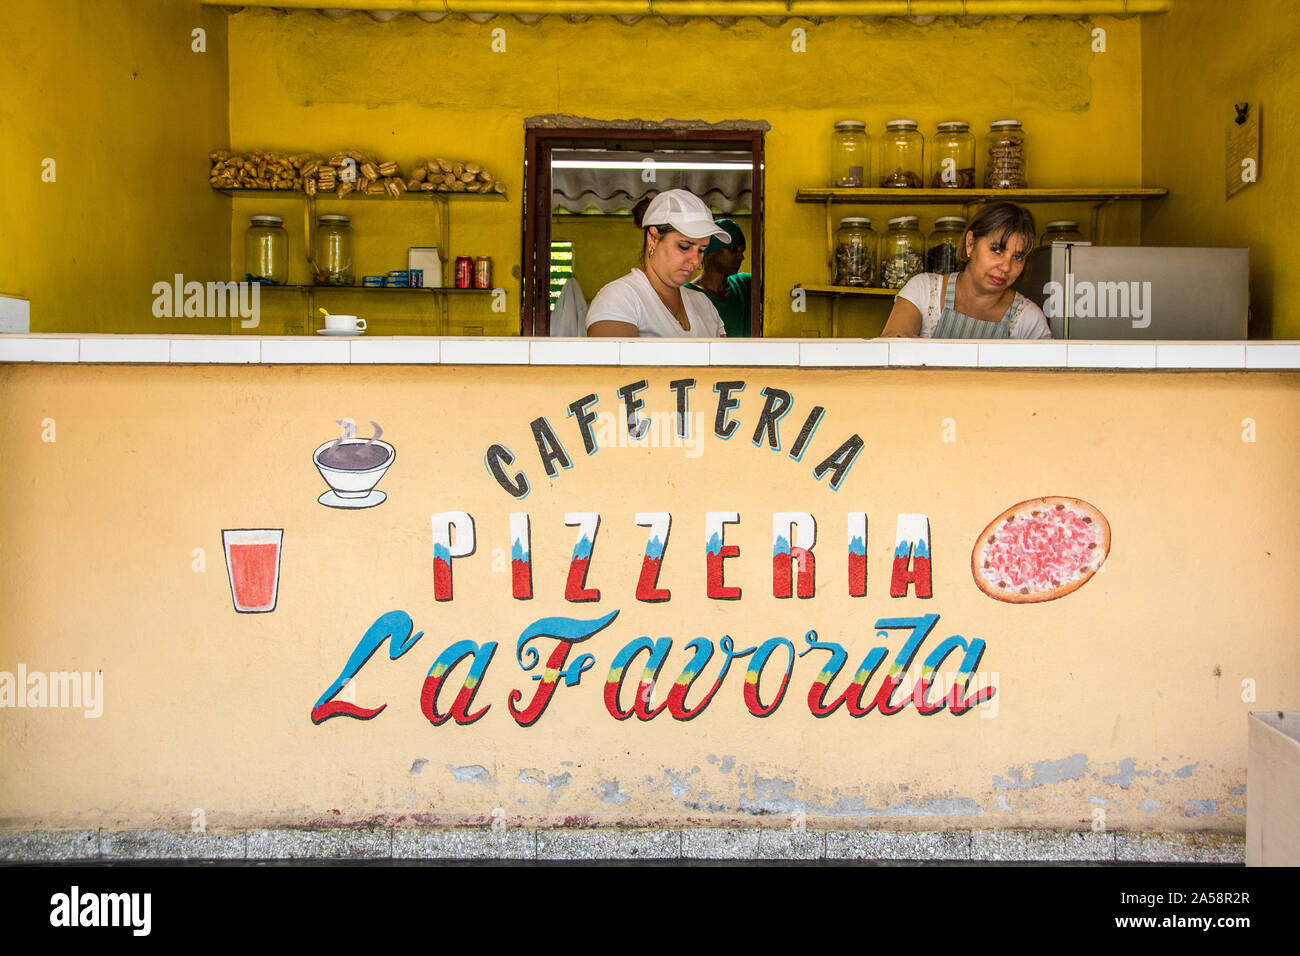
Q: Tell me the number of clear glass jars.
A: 10